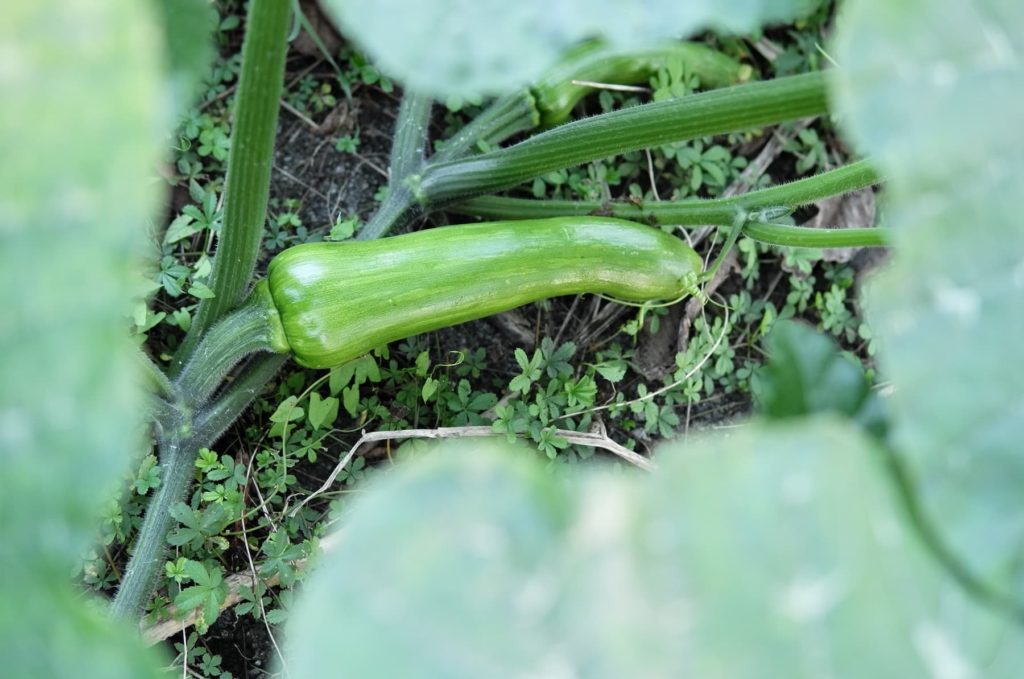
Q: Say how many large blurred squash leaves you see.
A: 4